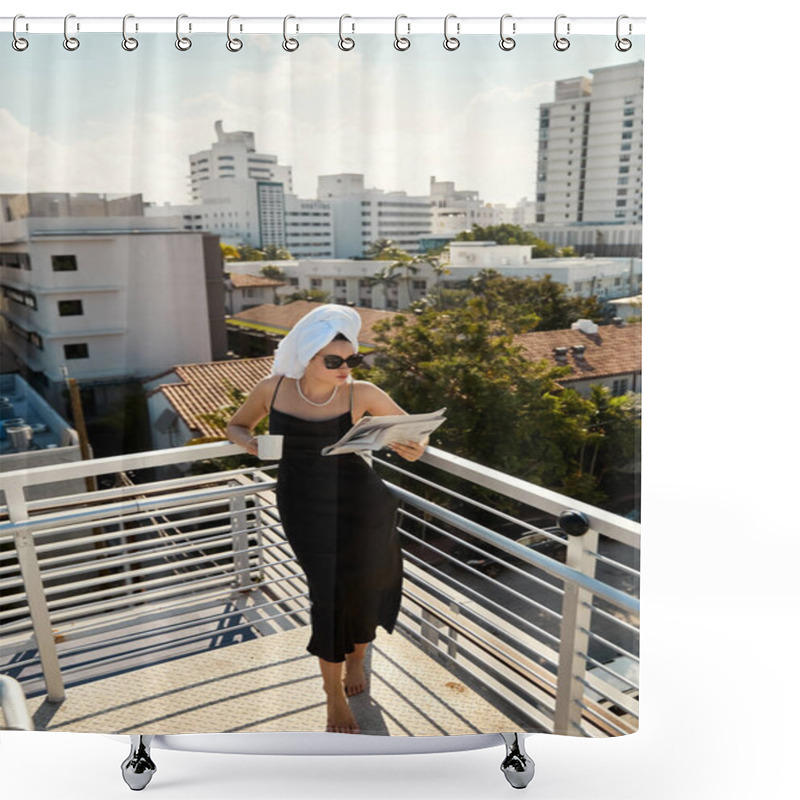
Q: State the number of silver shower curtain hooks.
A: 12